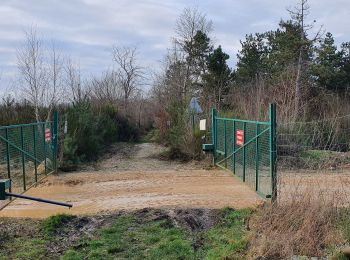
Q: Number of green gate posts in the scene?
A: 3